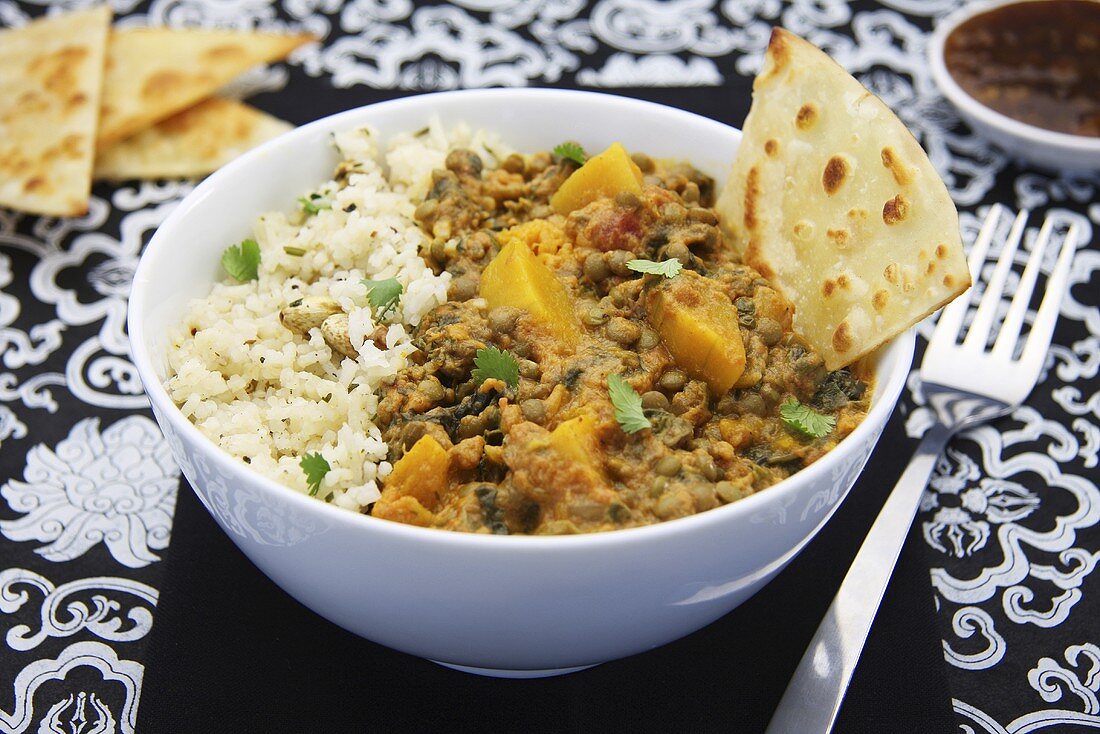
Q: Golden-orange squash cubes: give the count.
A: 5